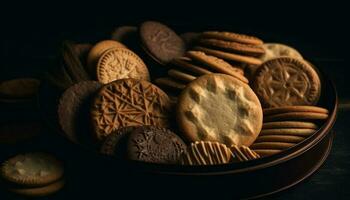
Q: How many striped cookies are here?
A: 2